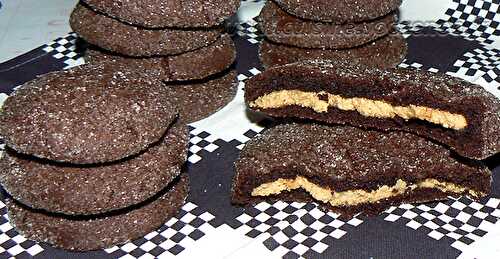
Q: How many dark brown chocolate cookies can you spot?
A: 12